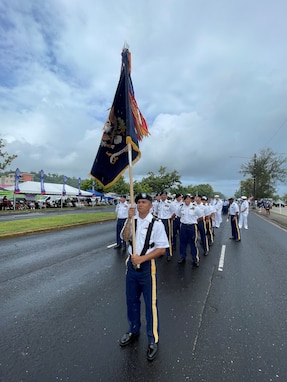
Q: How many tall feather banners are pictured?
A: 5